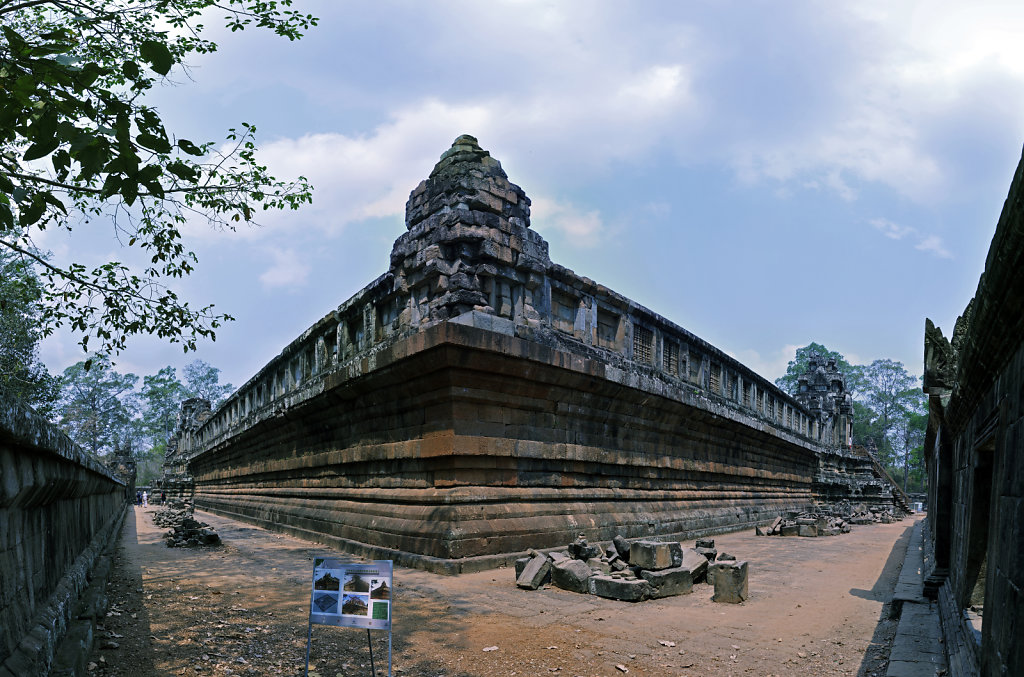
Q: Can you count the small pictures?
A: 6